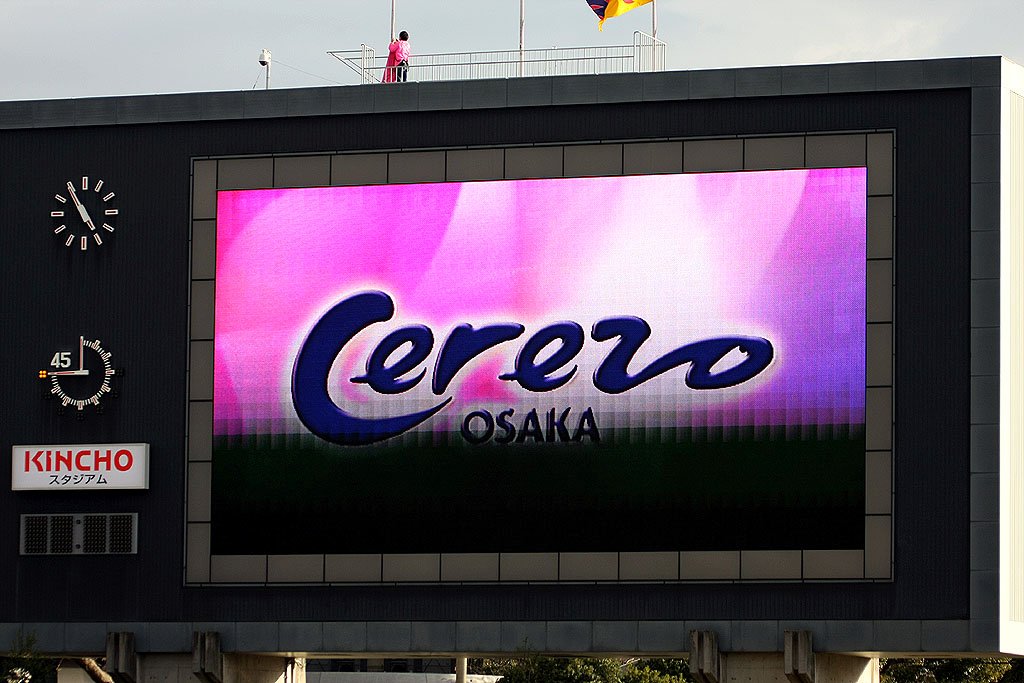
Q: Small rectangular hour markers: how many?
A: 12